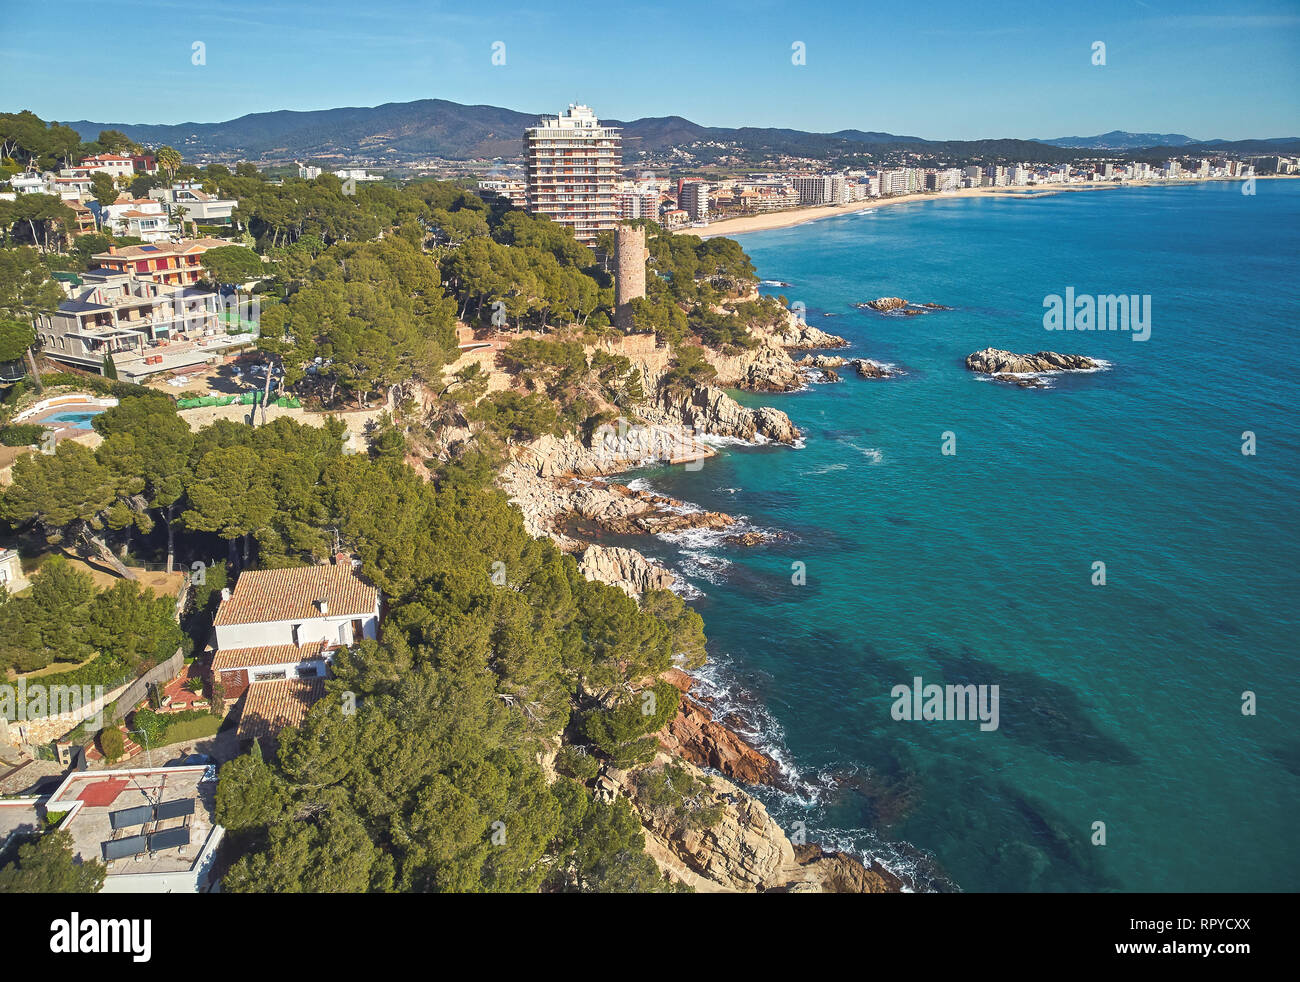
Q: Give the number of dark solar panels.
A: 4